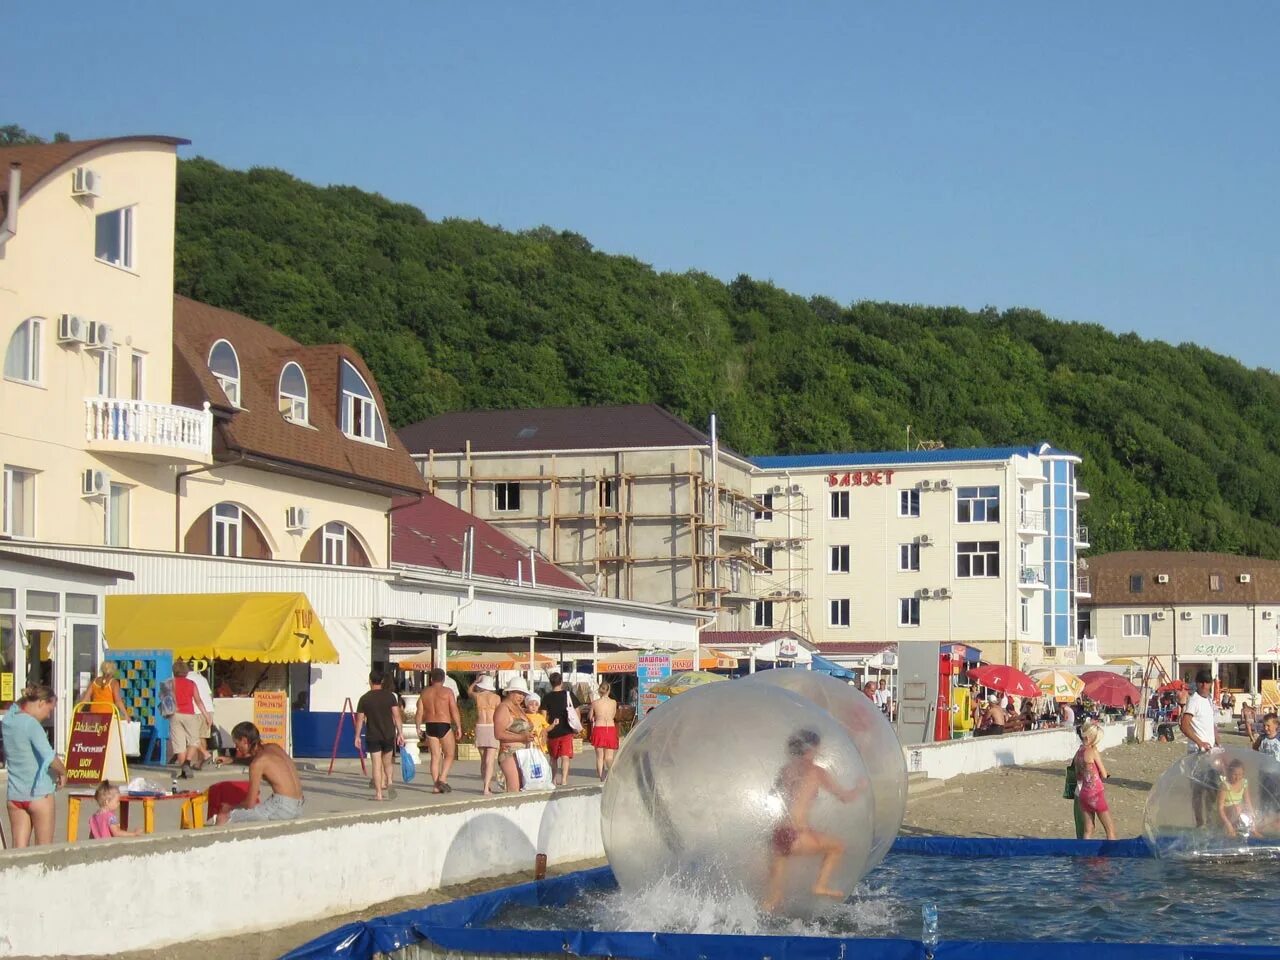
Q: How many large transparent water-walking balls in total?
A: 3